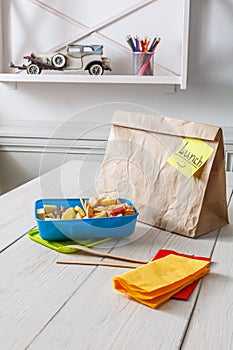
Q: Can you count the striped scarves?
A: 0